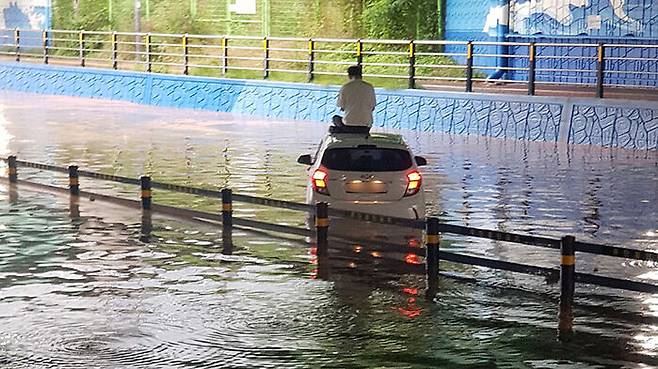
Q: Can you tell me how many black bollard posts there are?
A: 7